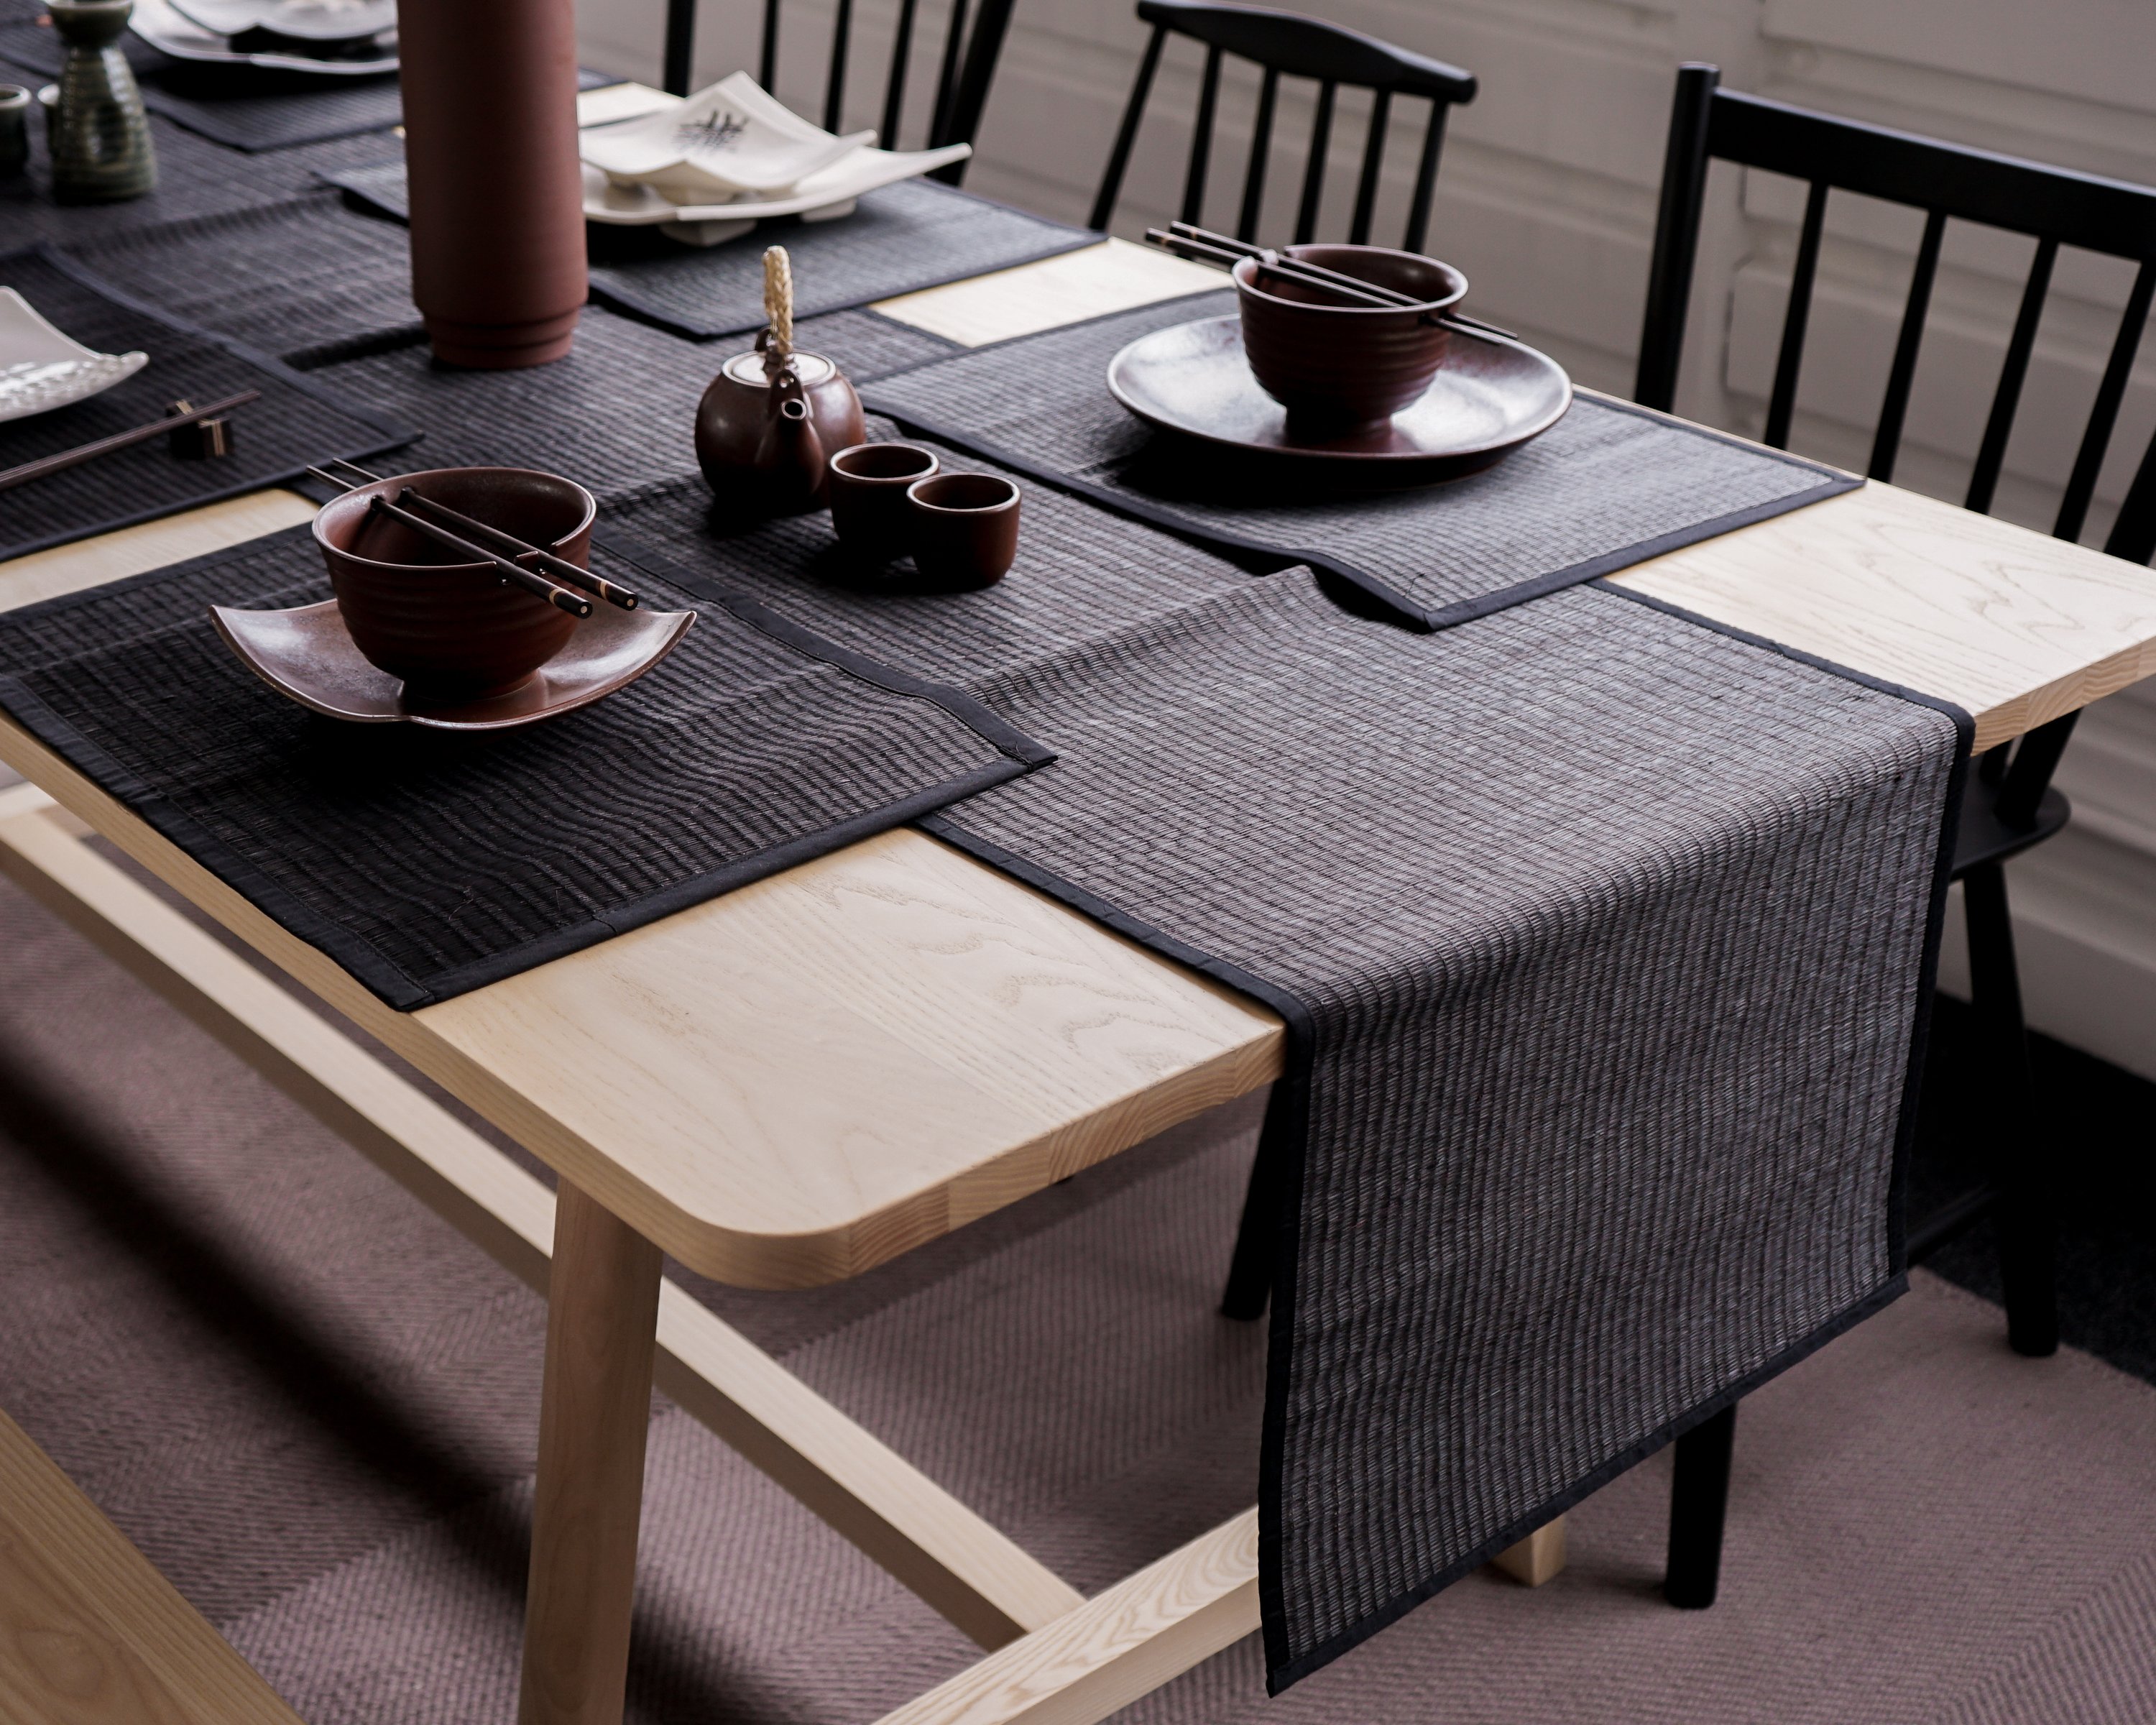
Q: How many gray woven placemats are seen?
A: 5